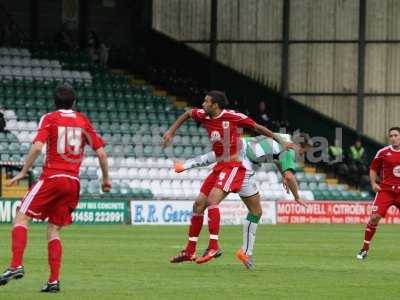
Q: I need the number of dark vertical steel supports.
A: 3